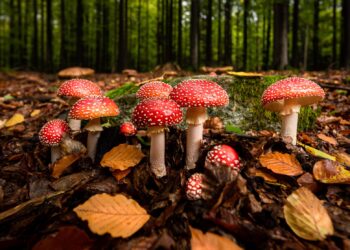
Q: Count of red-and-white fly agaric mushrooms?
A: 10